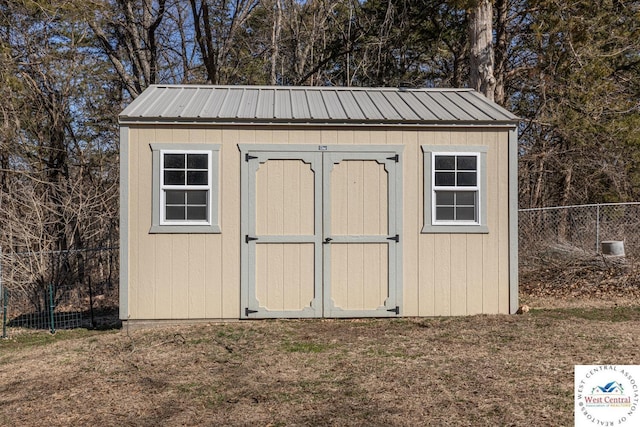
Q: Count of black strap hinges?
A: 6